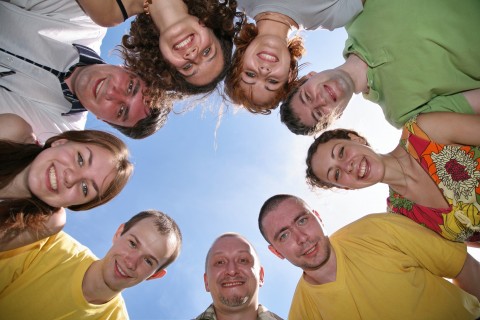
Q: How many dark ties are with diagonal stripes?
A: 0